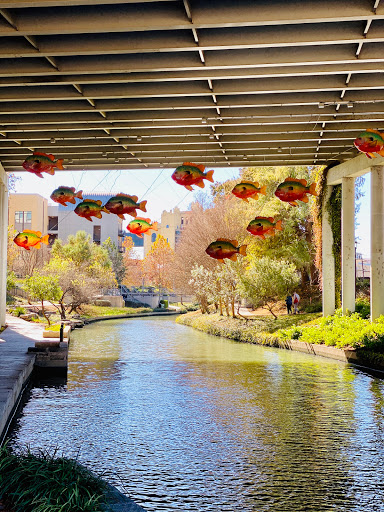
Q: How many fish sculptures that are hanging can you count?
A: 12